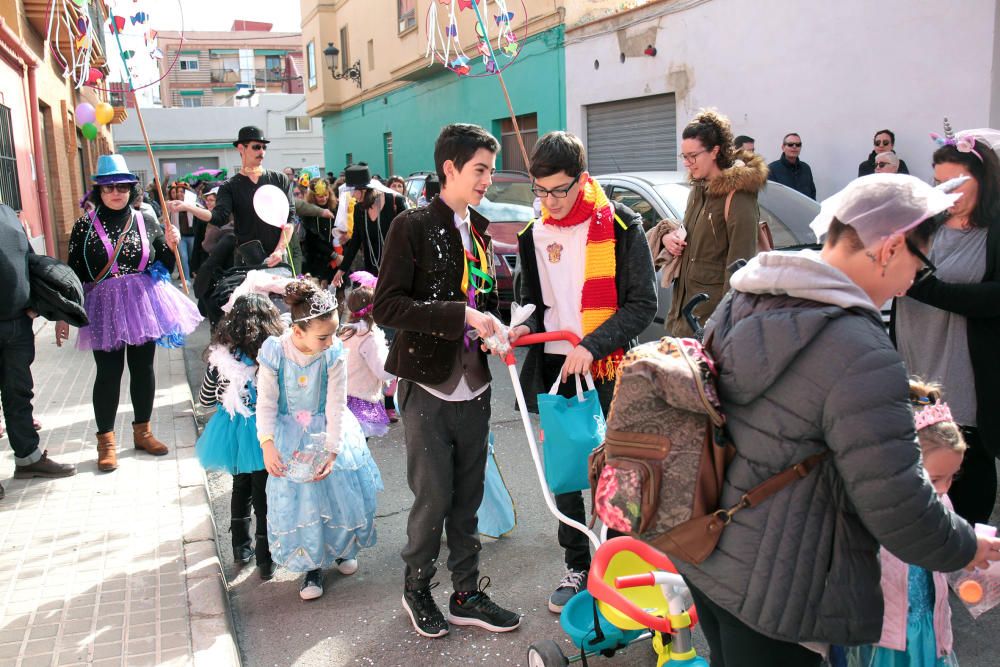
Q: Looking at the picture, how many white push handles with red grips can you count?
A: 1